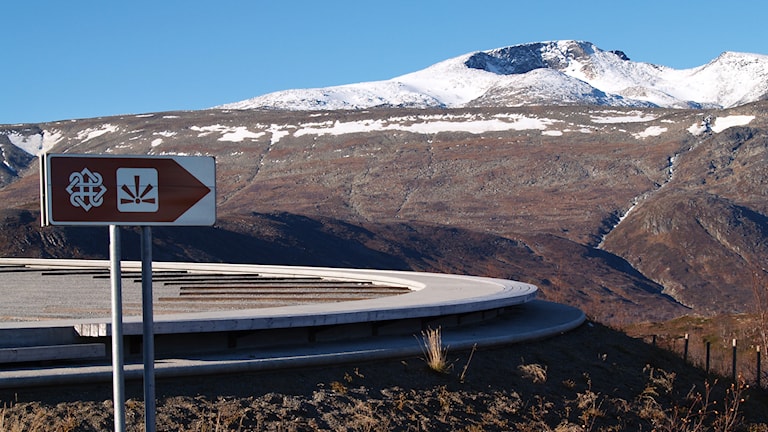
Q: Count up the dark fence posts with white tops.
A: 3